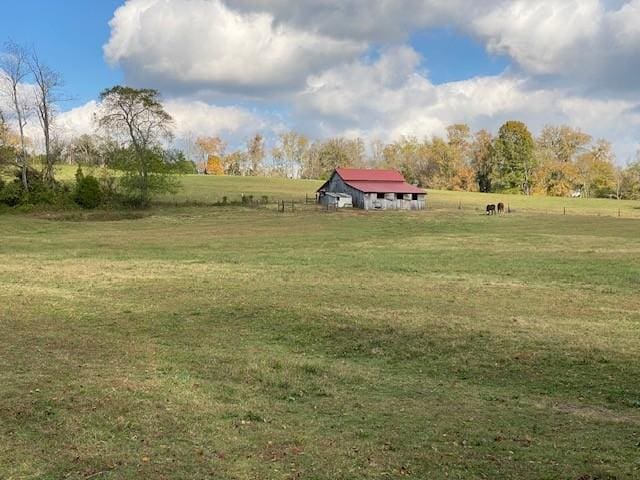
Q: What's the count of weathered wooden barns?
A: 1